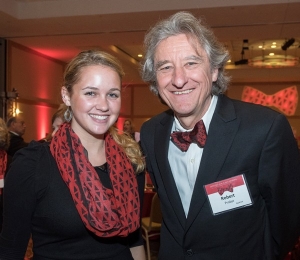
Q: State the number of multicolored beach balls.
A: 0